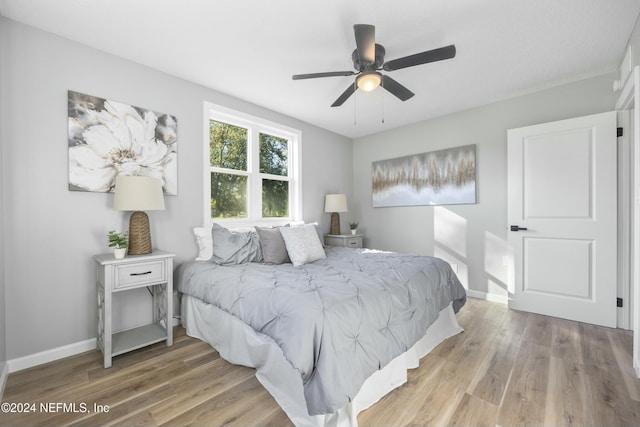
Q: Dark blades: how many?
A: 5